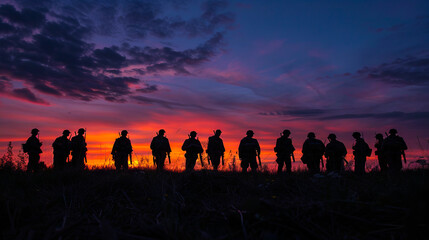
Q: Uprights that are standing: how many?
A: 14